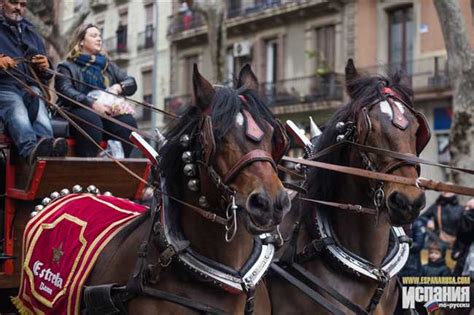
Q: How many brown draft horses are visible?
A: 2